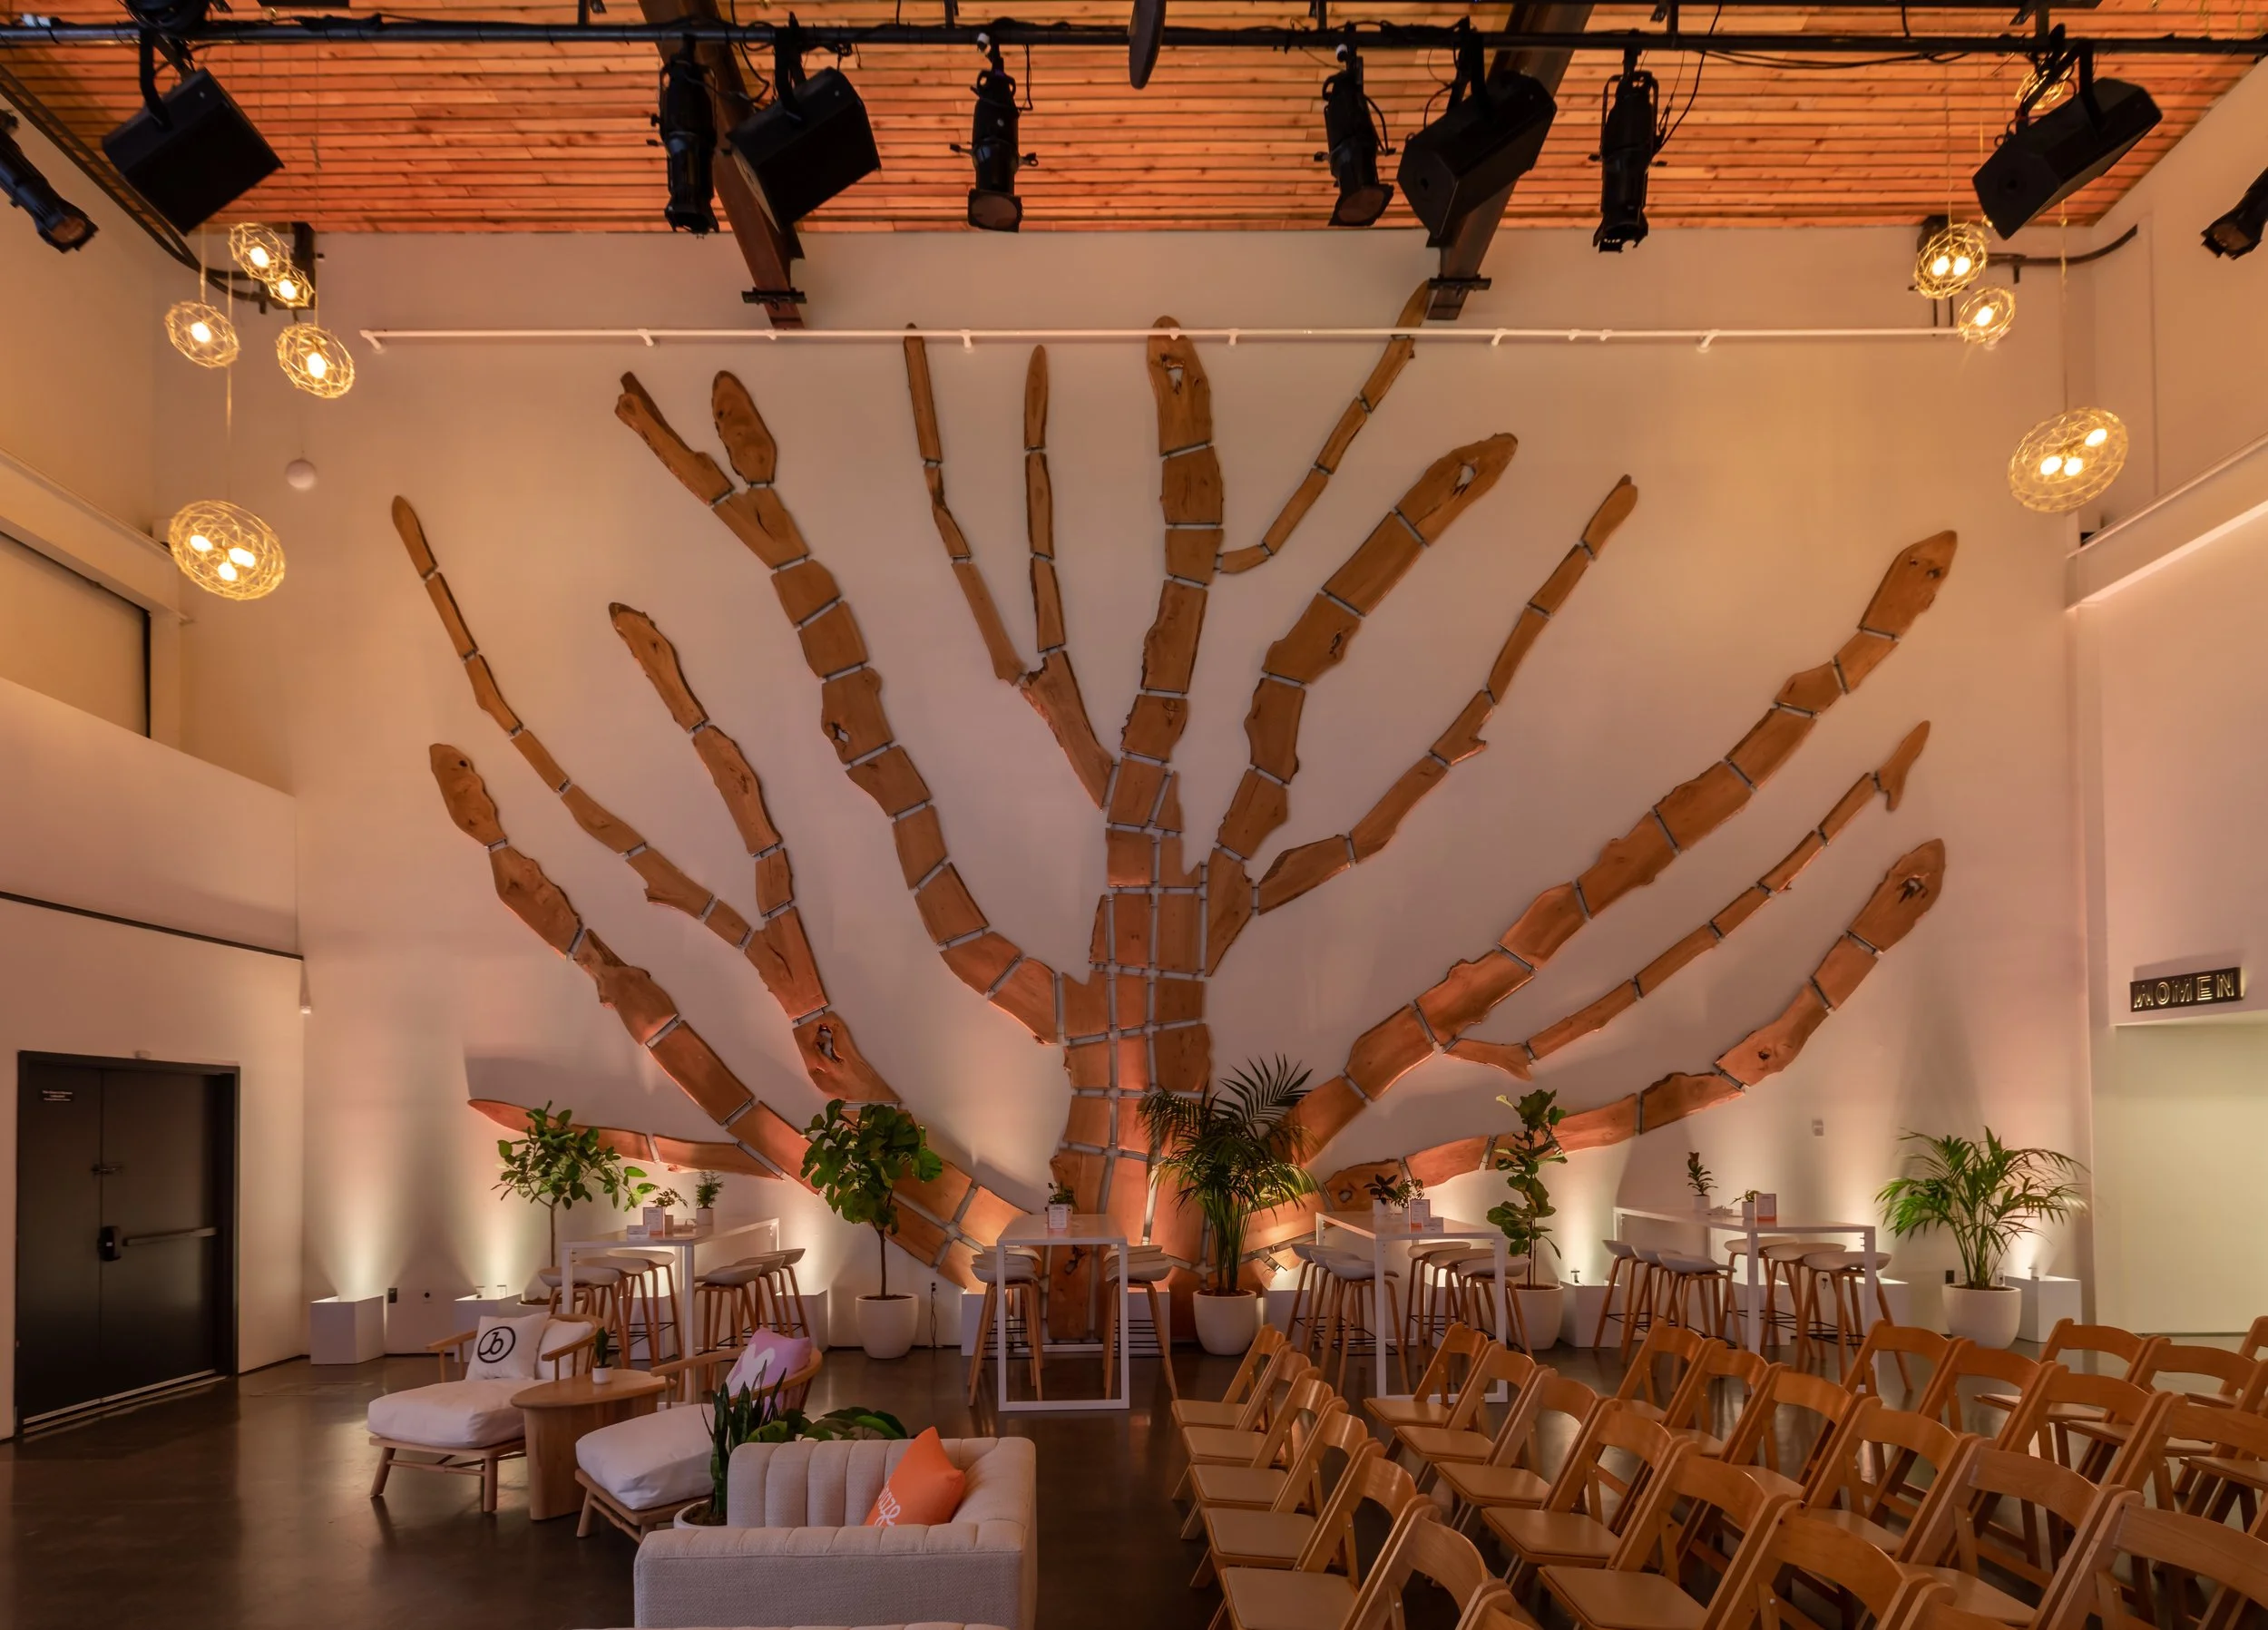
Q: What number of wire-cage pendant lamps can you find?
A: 9